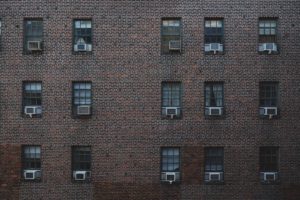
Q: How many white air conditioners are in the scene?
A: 12